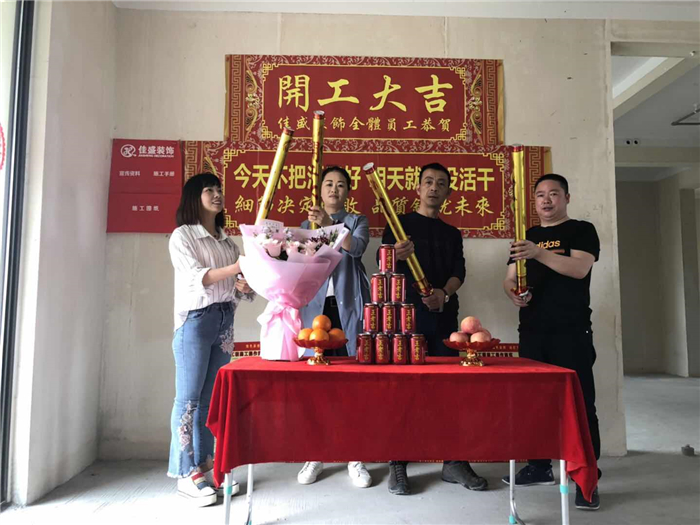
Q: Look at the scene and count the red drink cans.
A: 10